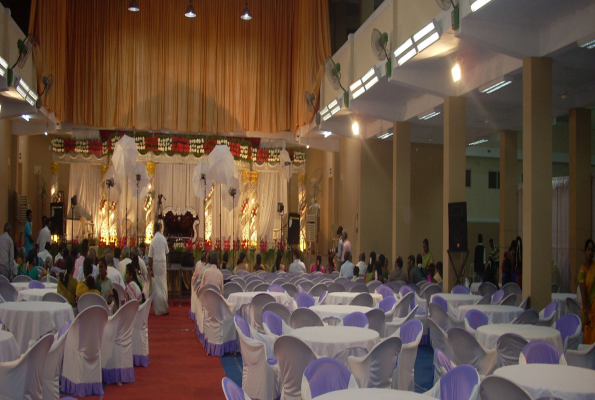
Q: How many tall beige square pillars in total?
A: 5